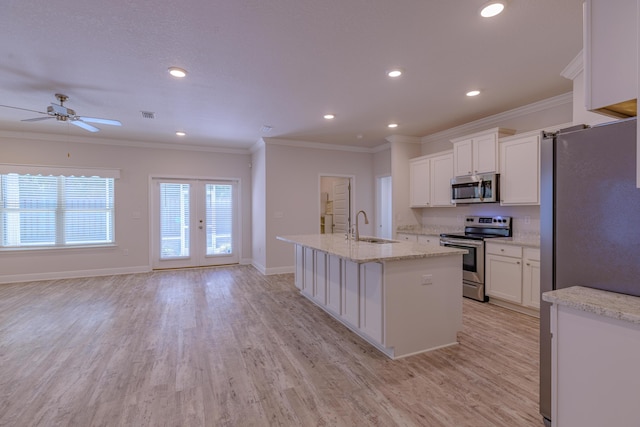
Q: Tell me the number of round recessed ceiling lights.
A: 7